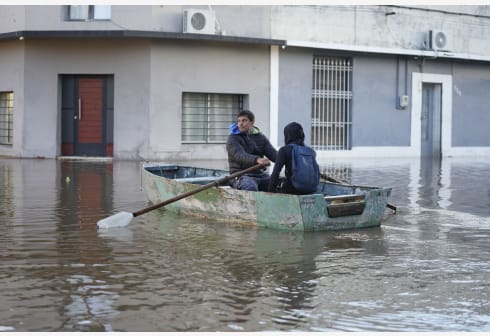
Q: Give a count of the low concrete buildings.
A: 2